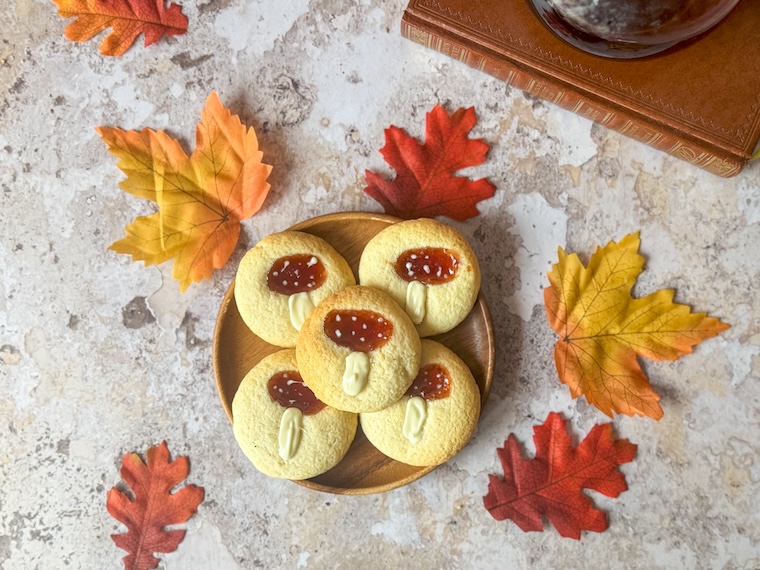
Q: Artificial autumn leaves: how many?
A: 6